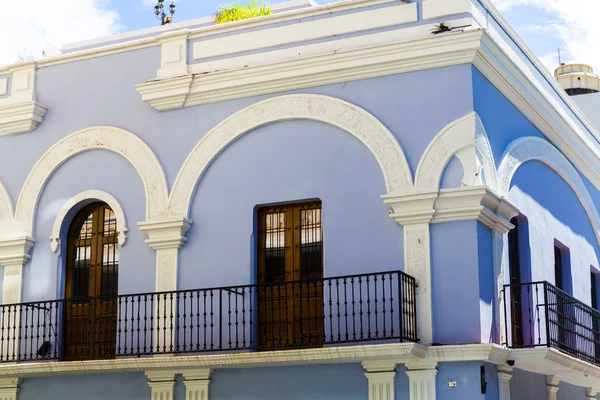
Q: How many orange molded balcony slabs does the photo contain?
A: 0